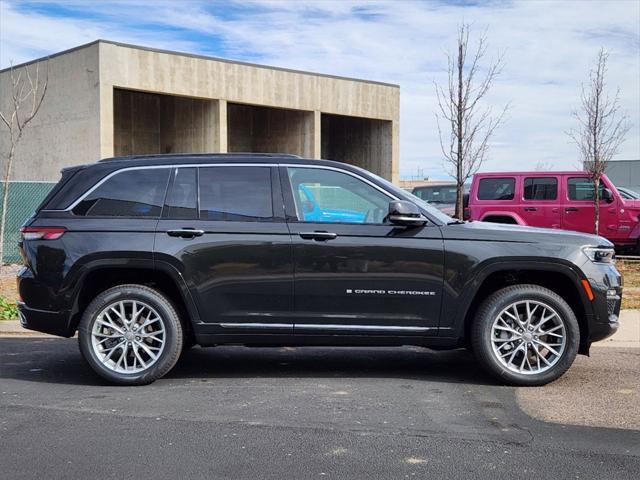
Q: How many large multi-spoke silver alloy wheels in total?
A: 2